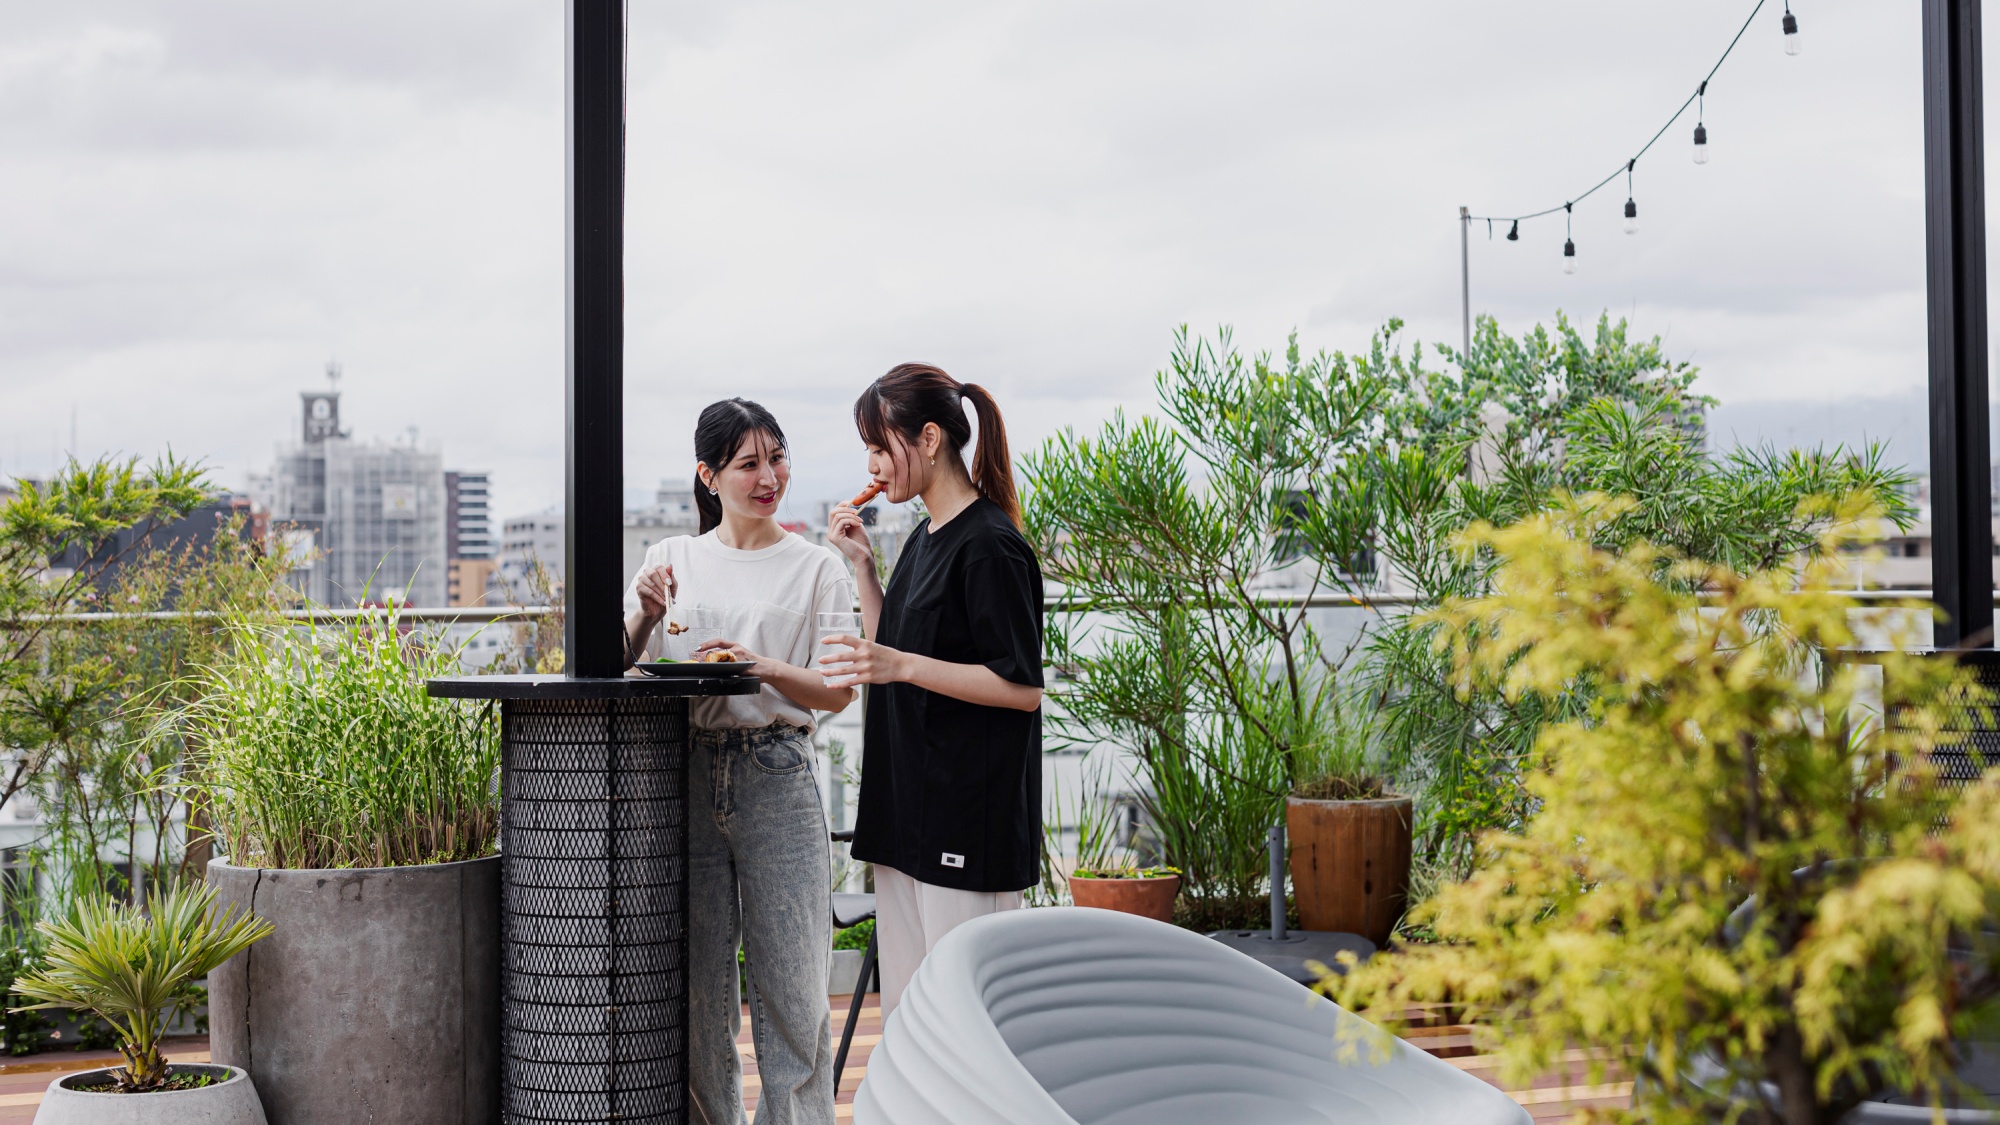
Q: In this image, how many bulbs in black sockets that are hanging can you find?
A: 4